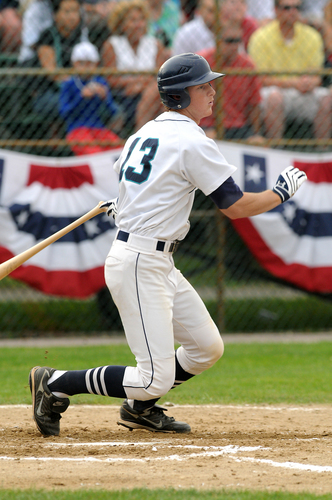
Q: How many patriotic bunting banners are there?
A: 2